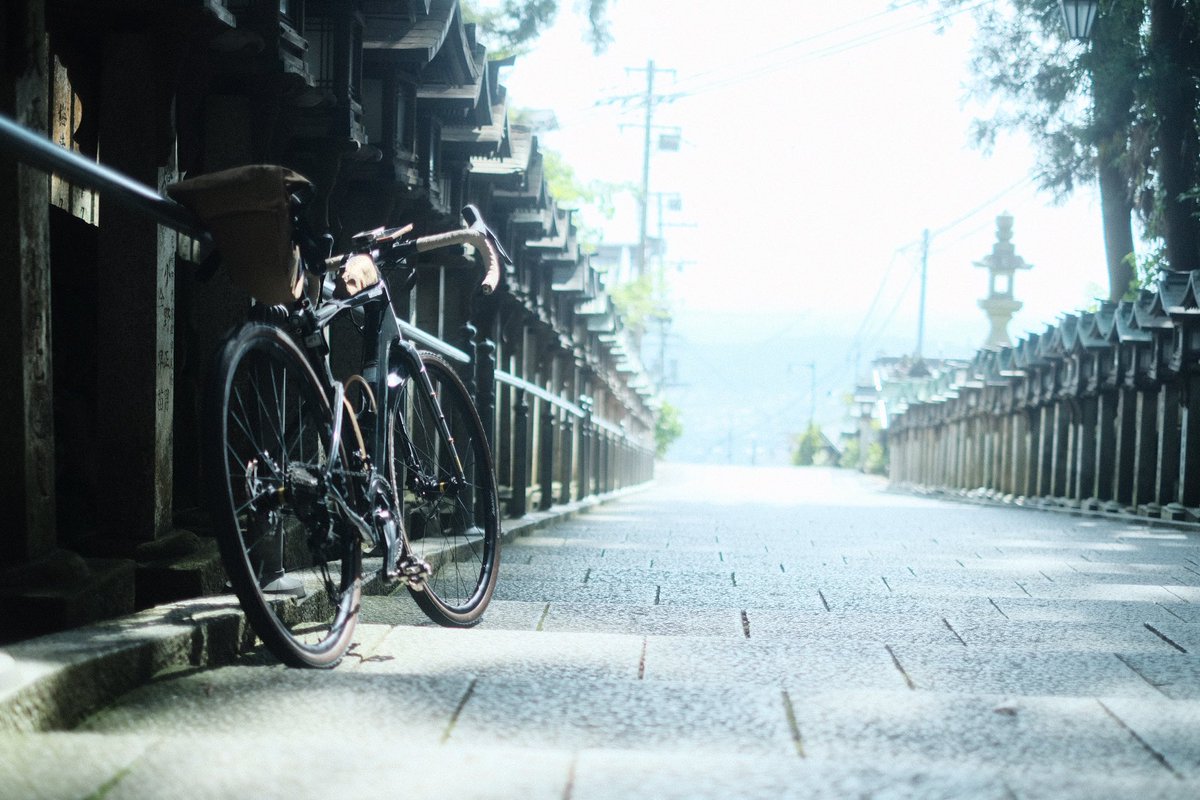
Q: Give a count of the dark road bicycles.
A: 1